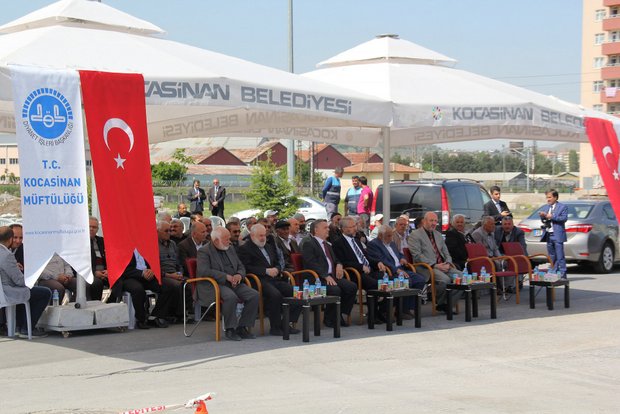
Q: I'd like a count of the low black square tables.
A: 4